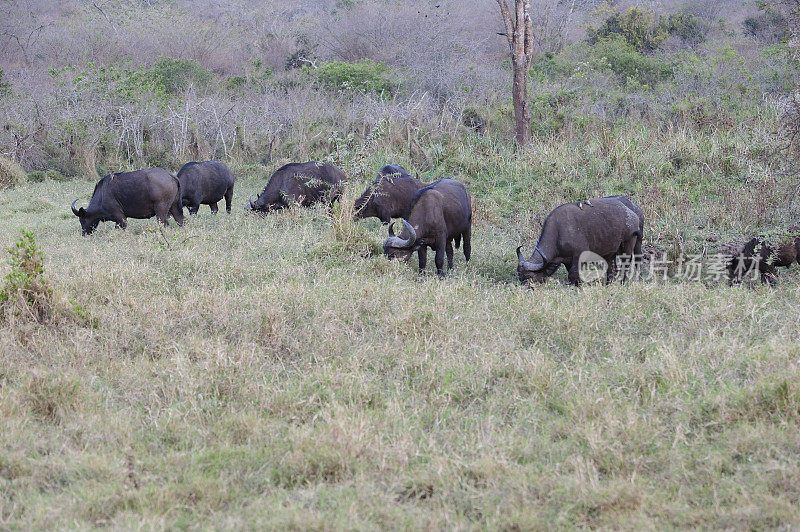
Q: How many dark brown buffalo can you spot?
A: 7